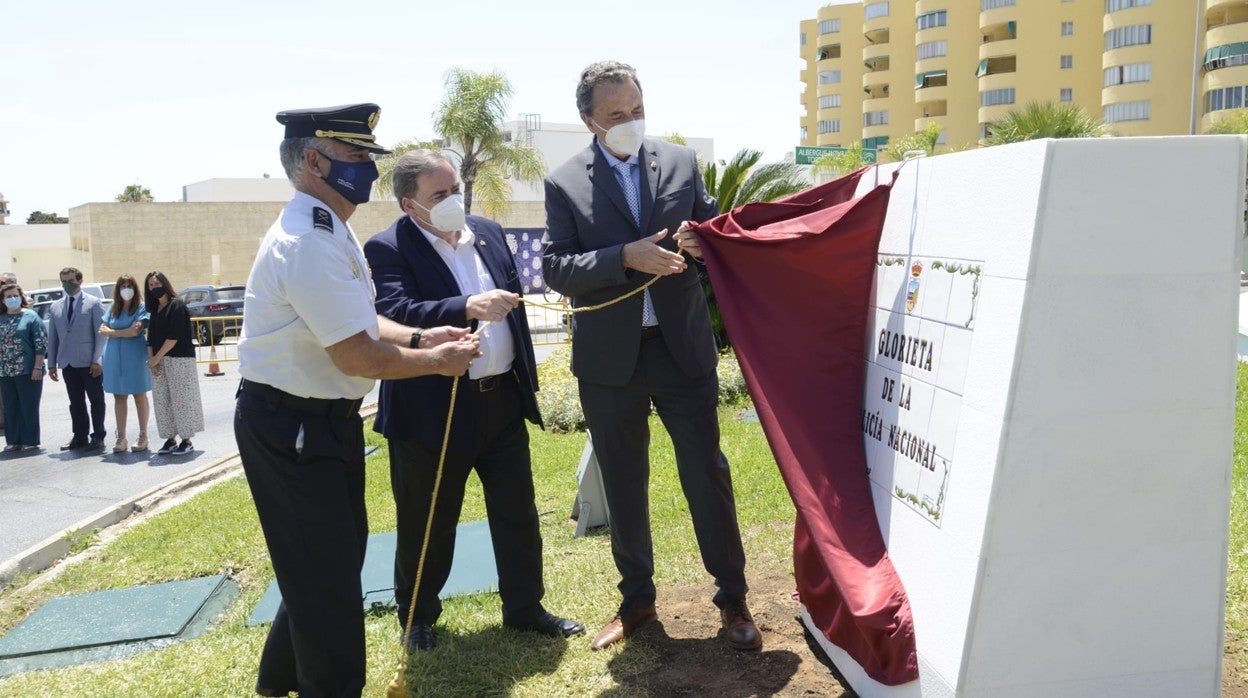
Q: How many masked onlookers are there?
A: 4